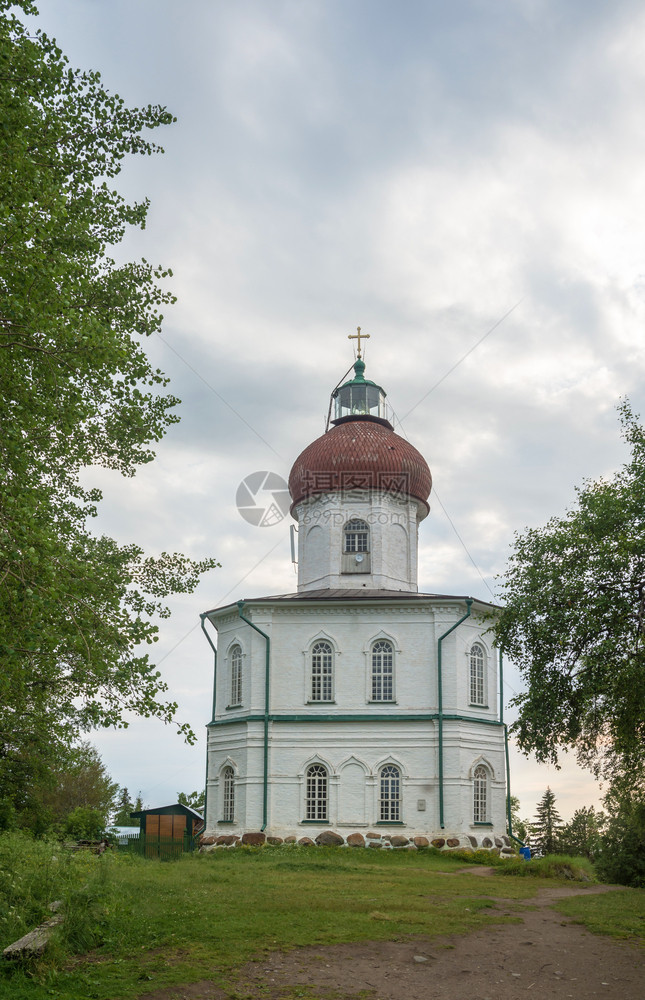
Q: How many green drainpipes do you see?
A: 4